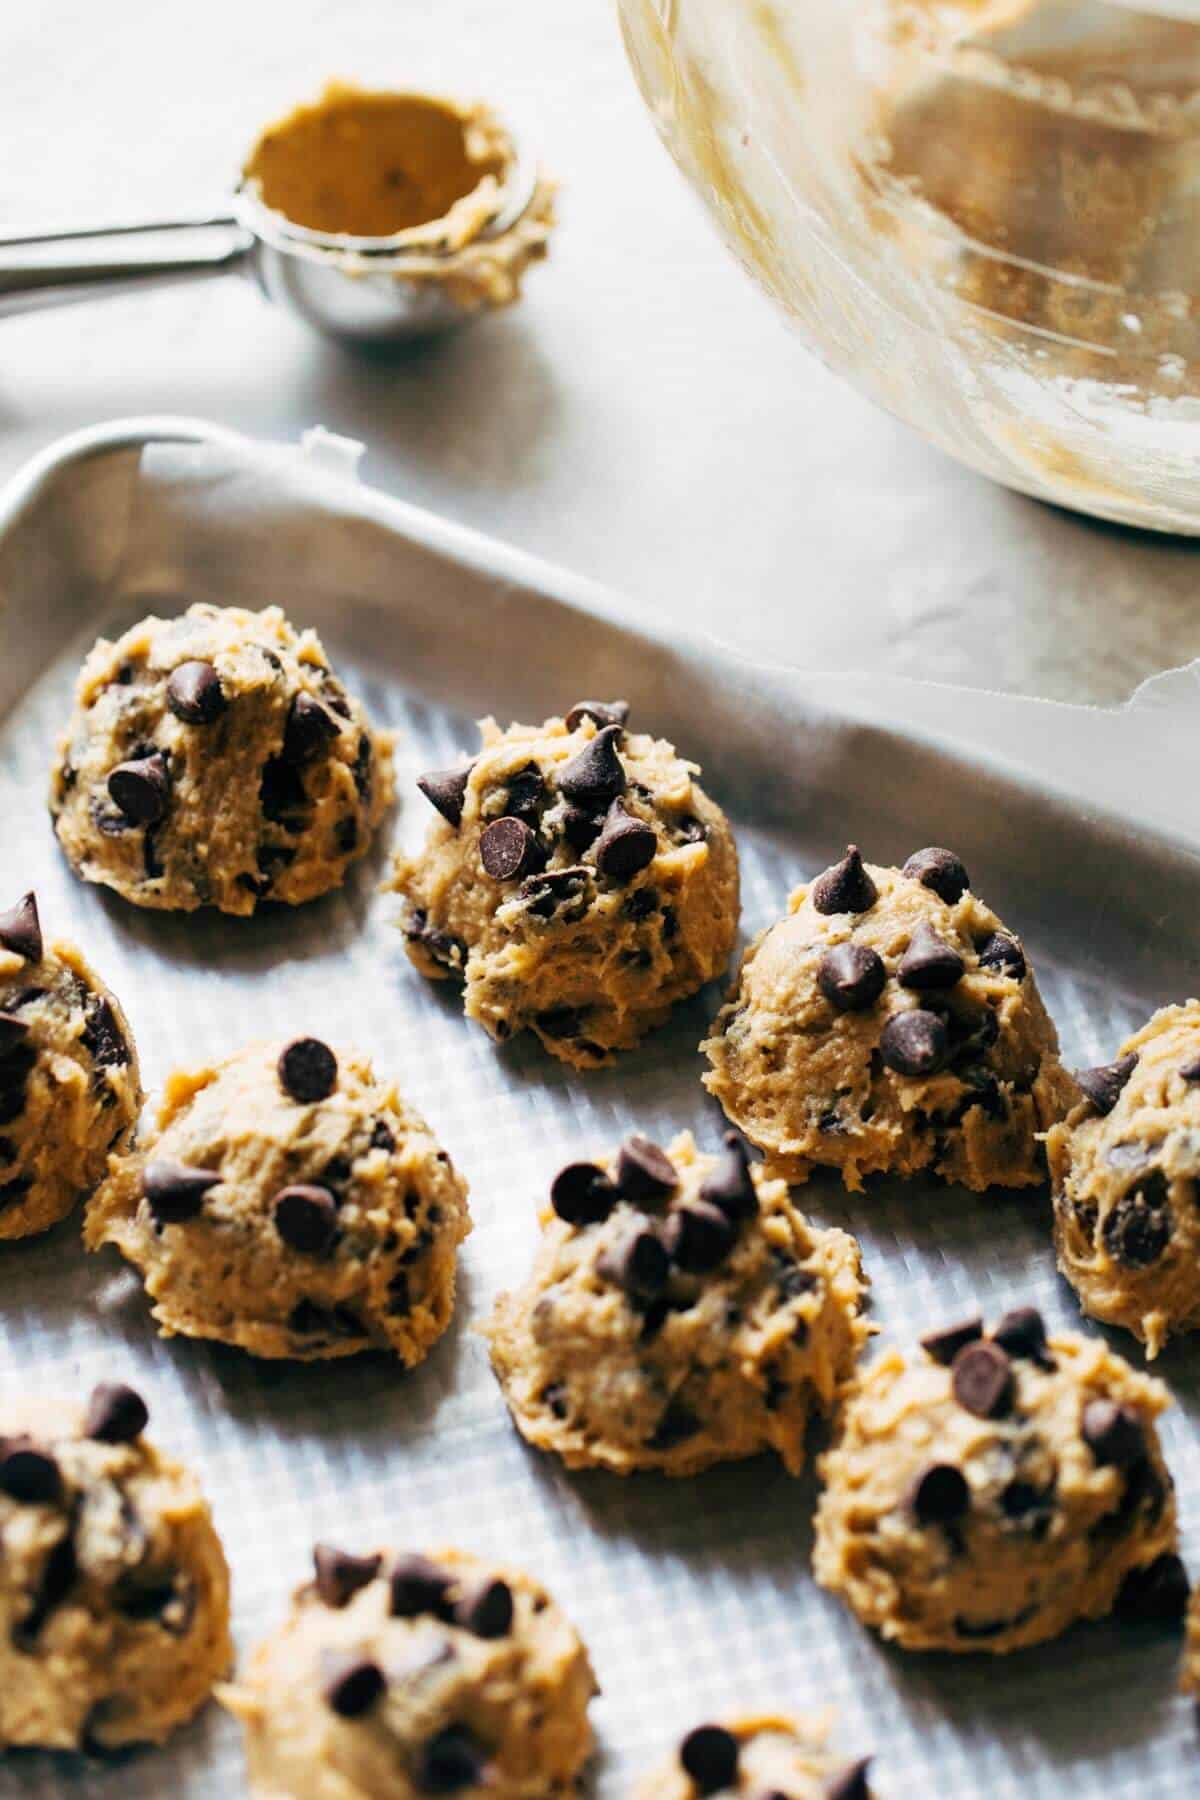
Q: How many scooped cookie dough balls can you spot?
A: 11